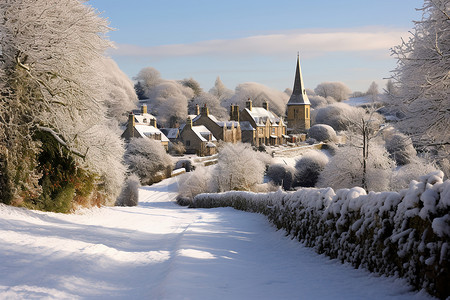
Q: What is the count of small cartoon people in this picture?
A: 0